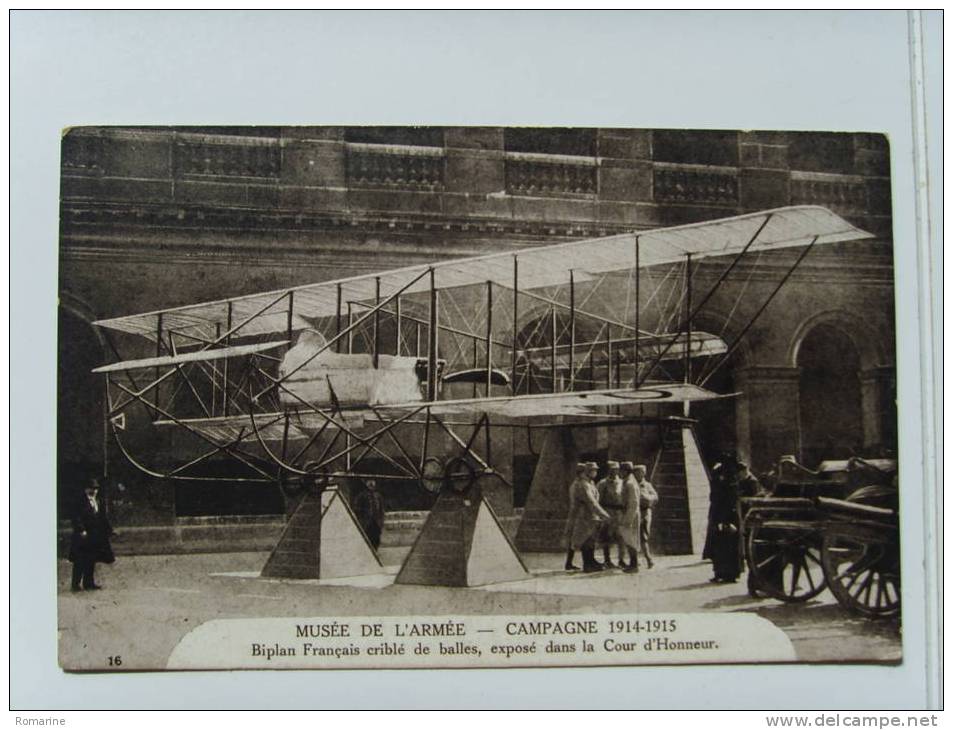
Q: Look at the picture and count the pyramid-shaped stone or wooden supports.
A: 4